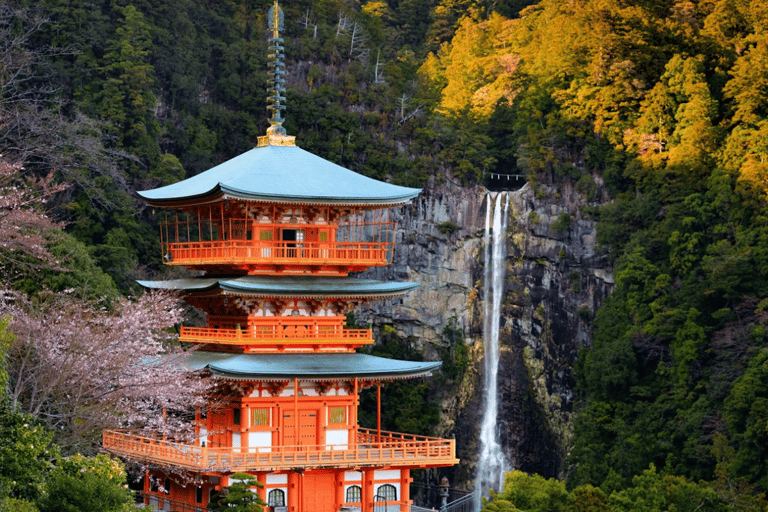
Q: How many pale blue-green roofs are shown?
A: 3